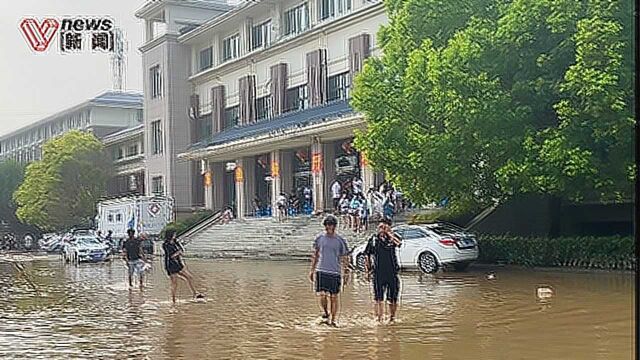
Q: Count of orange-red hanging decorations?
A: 5